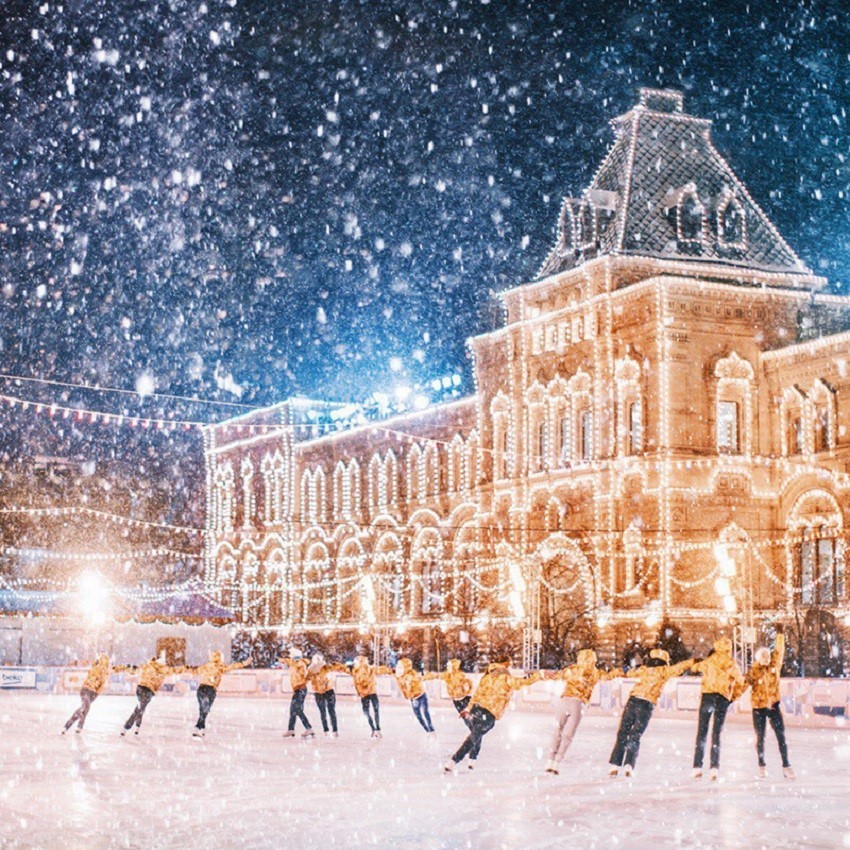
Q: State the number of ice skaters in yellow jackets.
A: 13